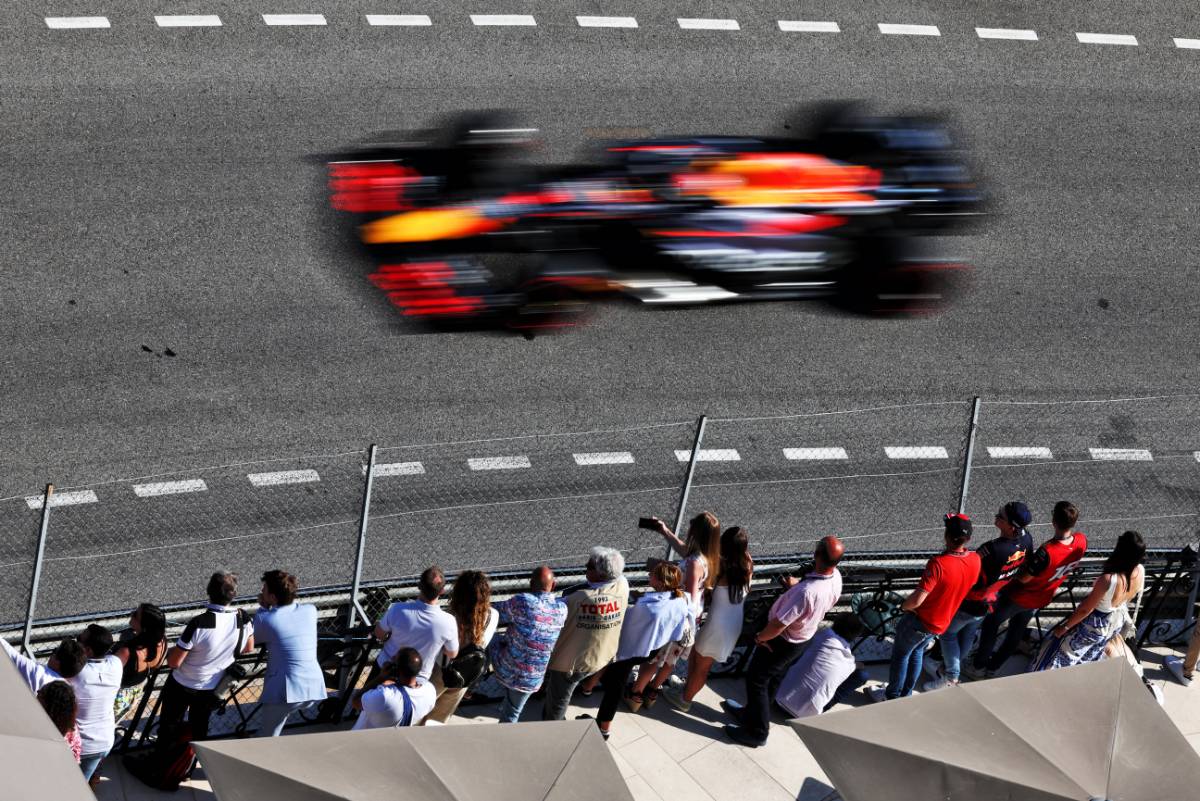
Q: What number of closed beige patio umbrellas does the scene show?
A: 0